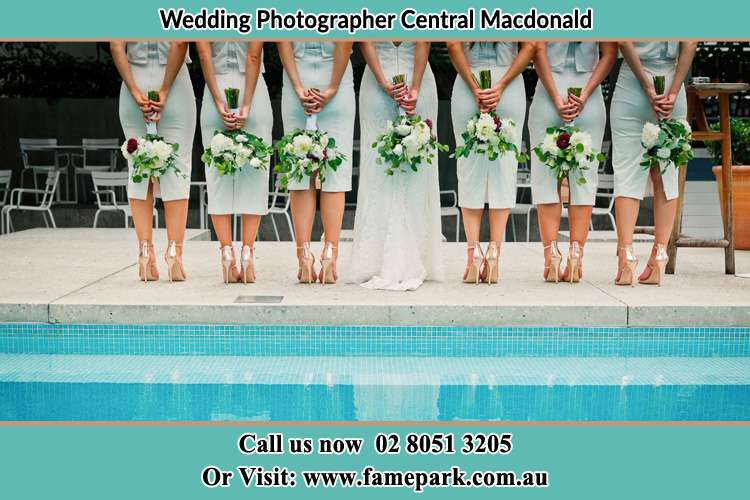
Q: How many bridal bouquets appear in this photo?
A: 7